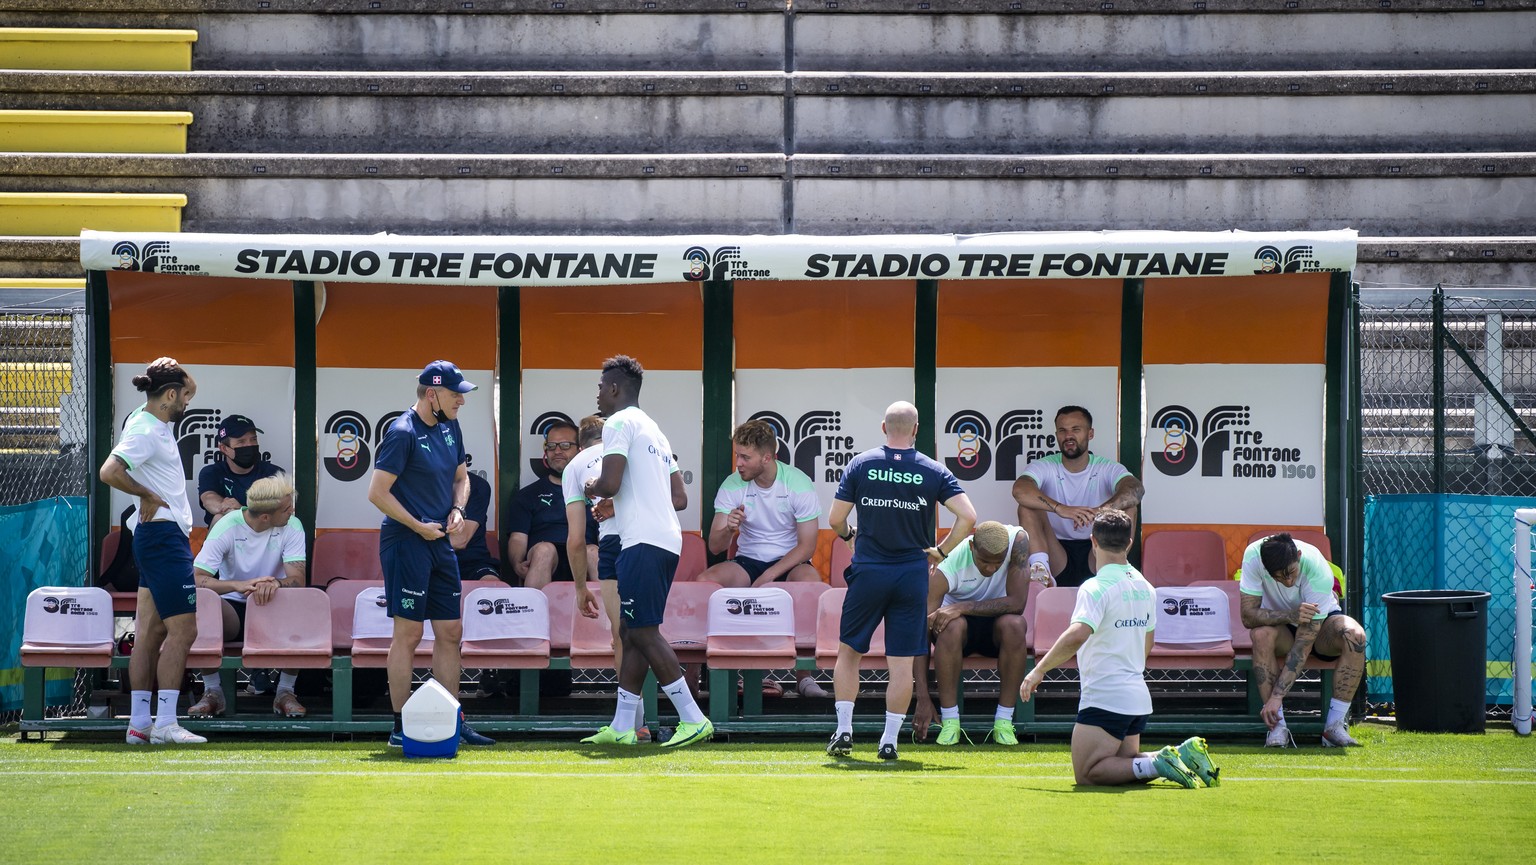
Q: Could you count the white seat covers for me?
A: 5